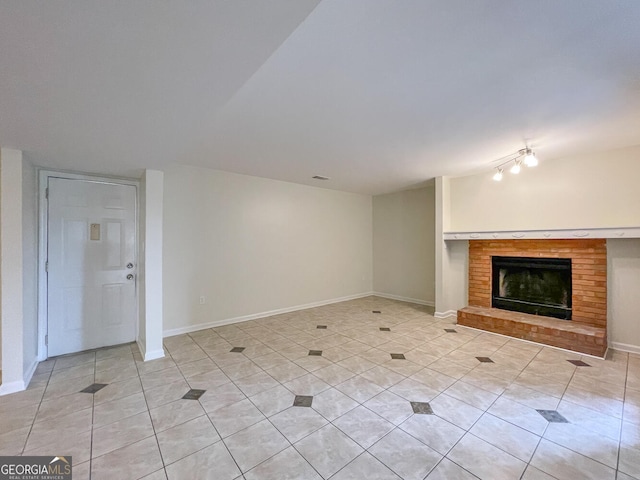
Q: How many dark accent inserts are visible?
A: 14